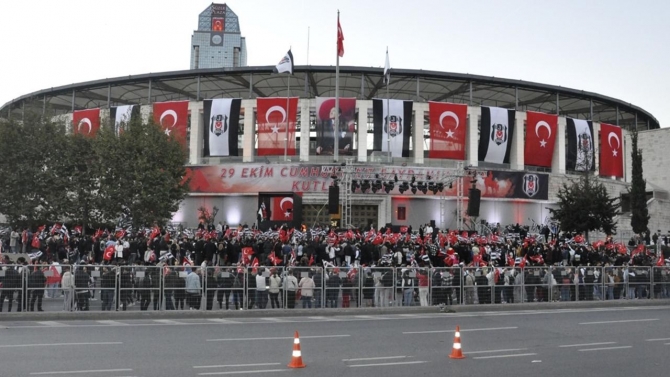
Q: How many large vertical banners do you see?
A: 12